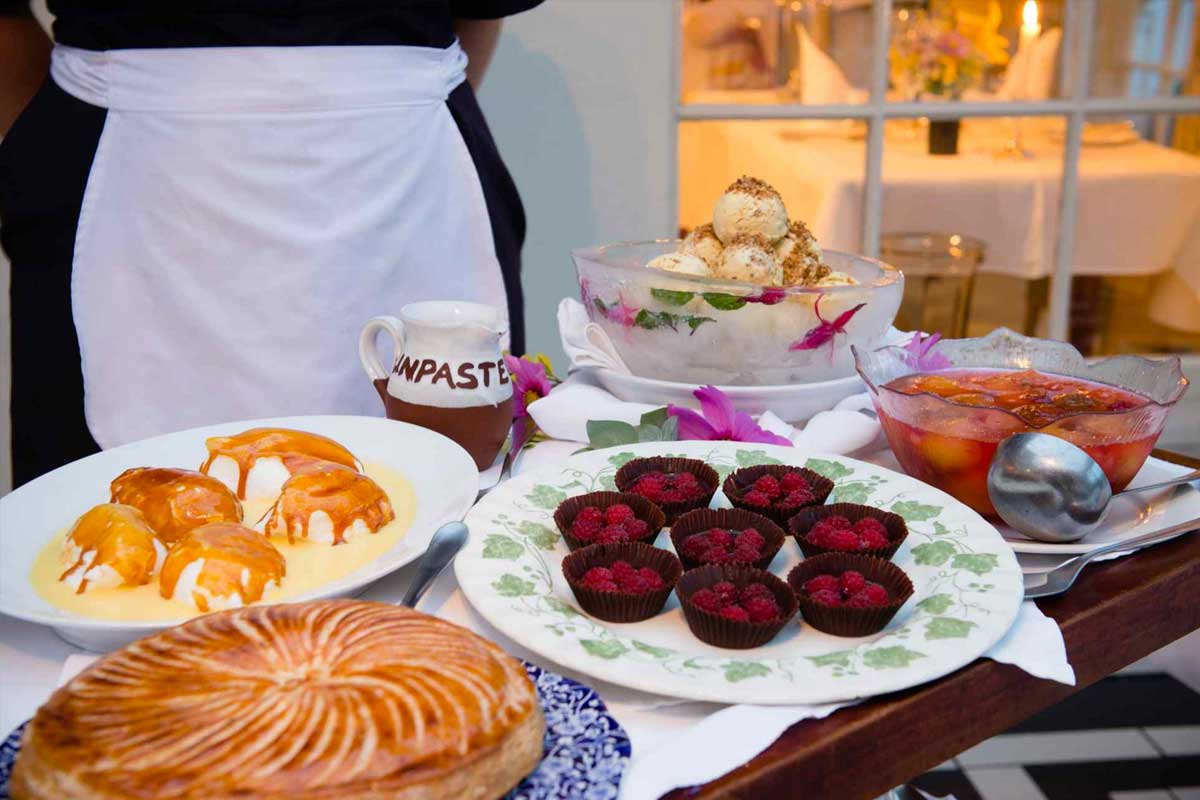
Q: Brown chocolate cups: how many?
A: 8